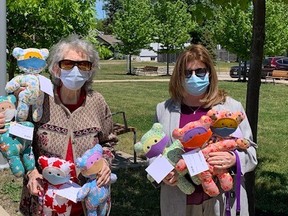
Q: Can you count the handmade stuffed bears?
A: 7